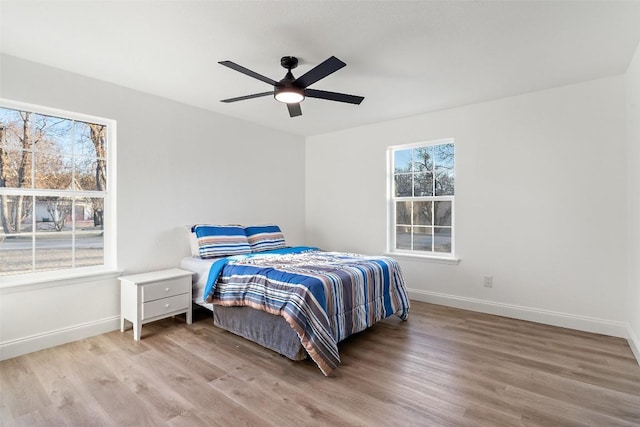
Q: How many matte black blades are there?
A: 5